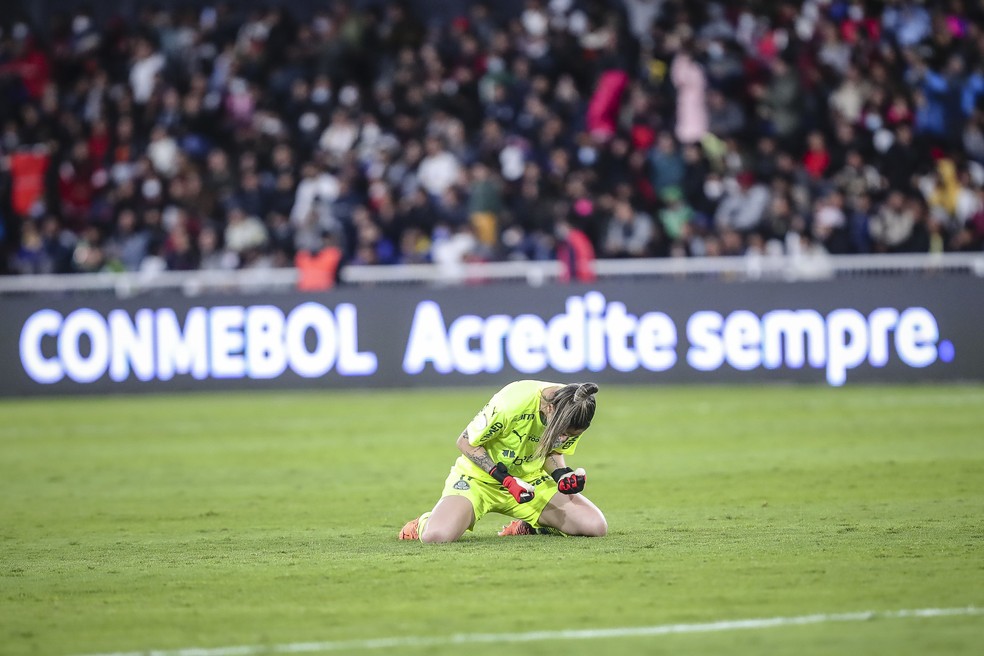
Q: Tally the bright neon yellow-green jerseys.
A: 1